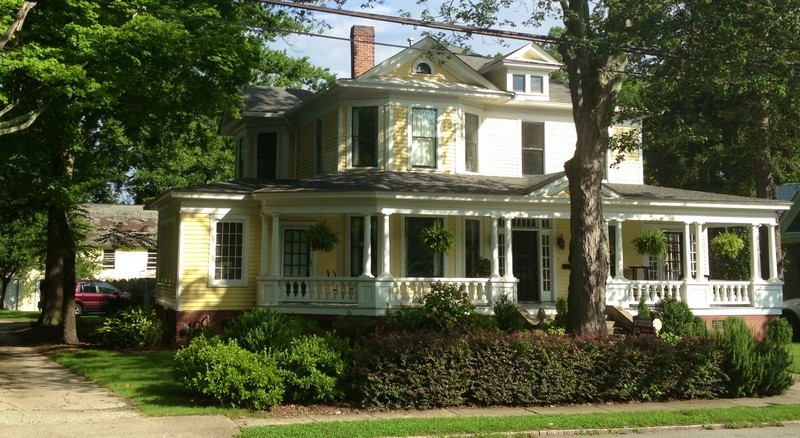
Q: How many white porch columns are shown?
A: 12